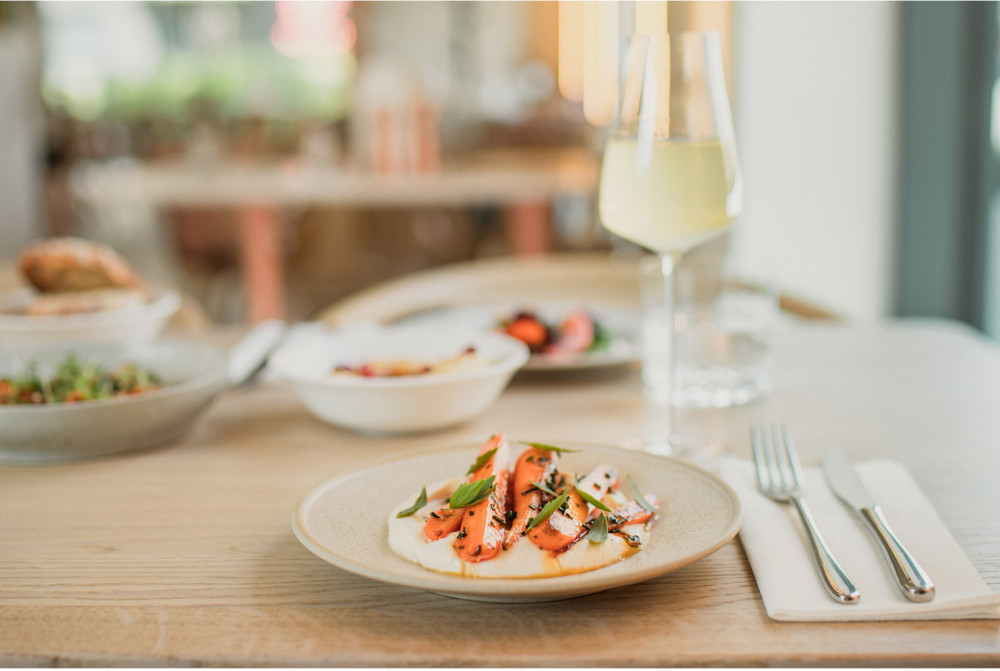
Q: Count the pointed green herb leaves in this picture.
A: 9